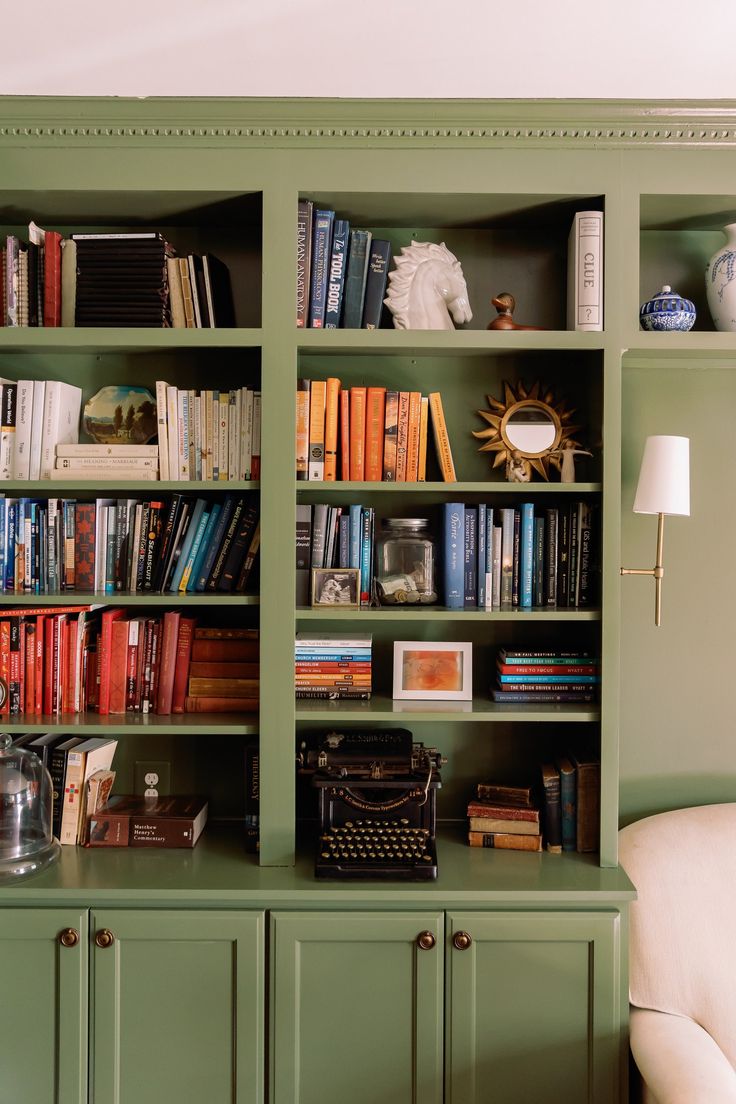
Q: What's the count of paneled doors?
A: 4